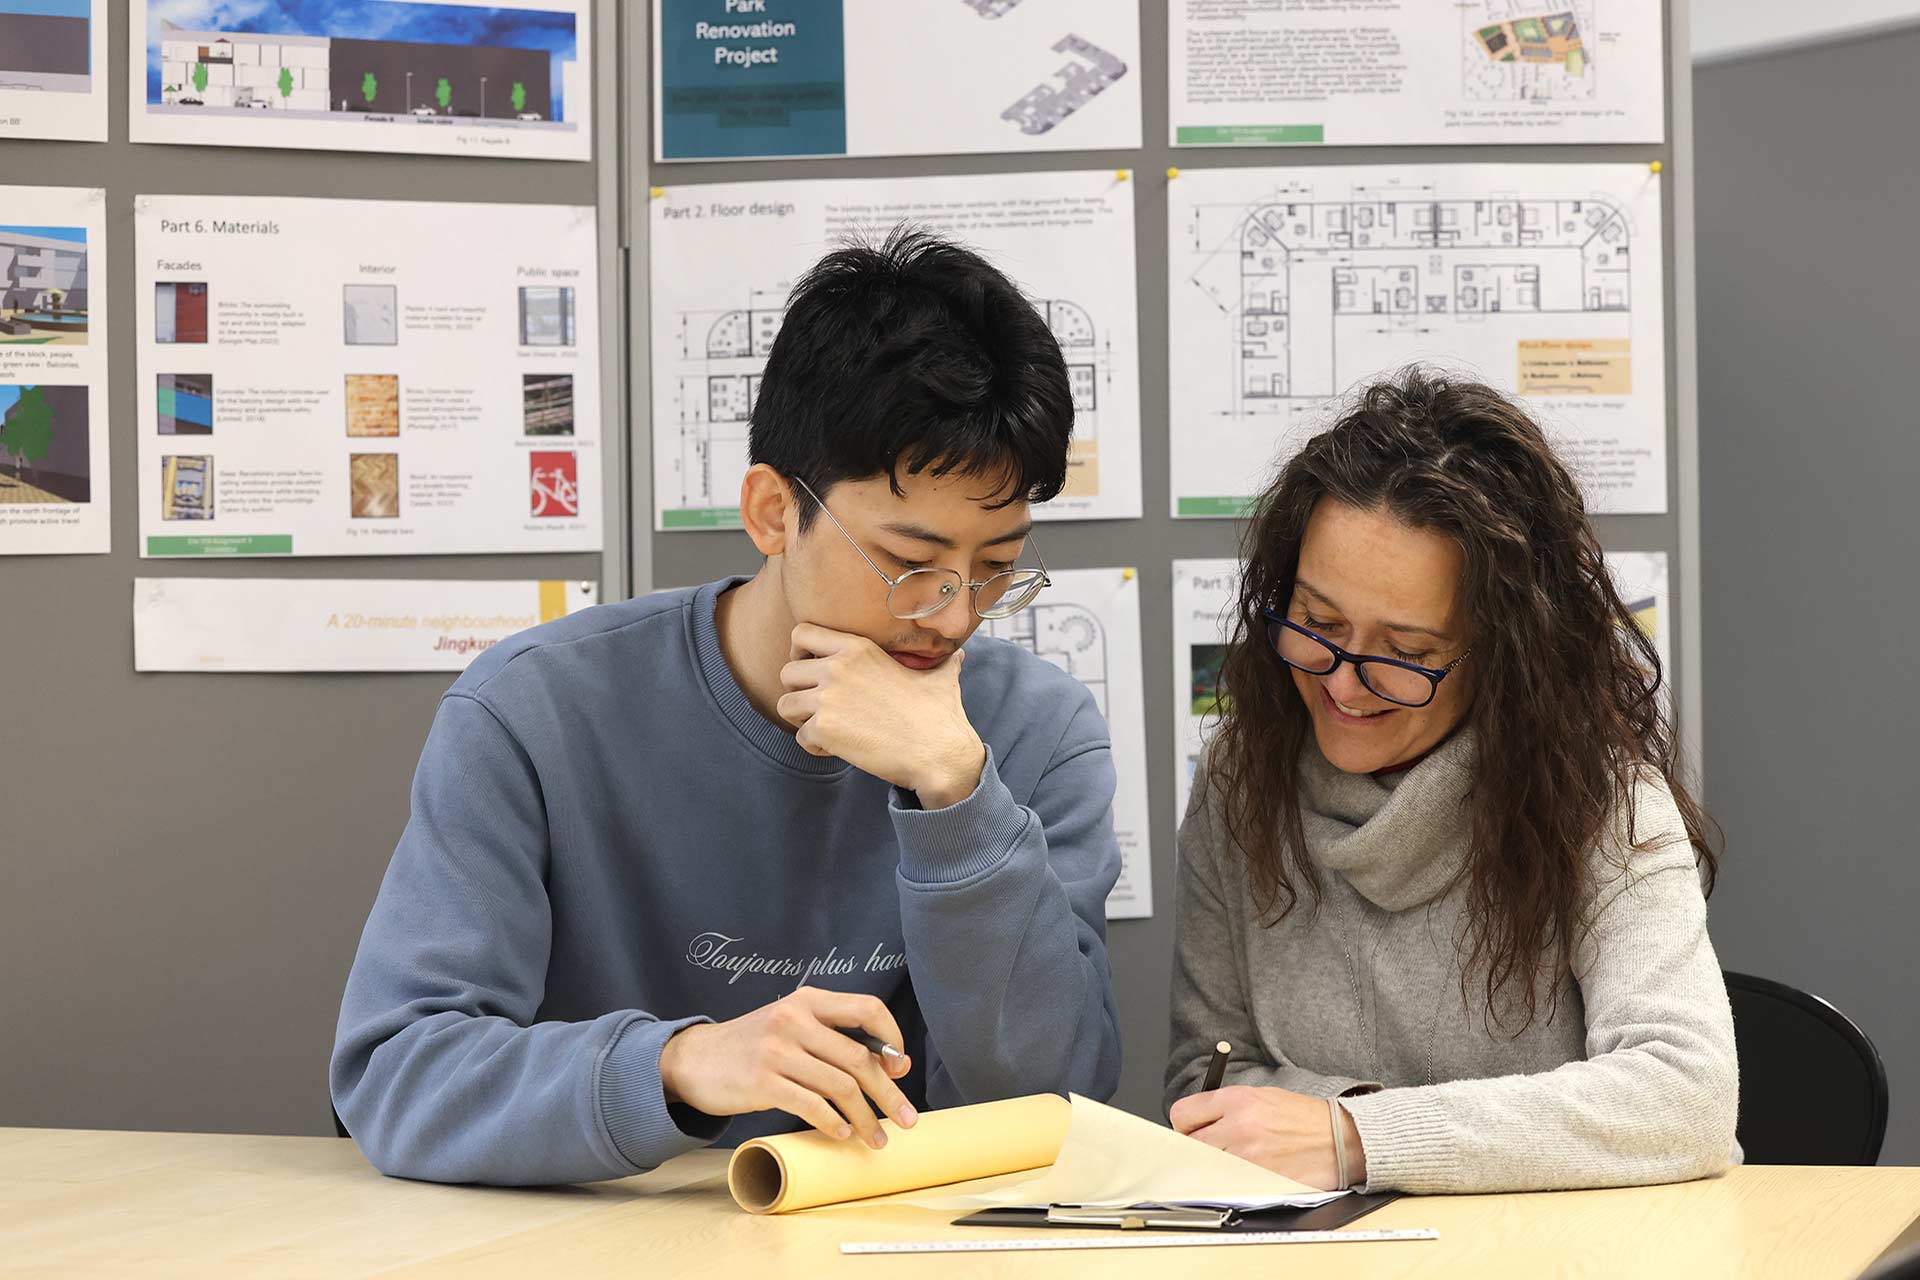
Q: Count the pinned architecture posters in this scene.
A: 11